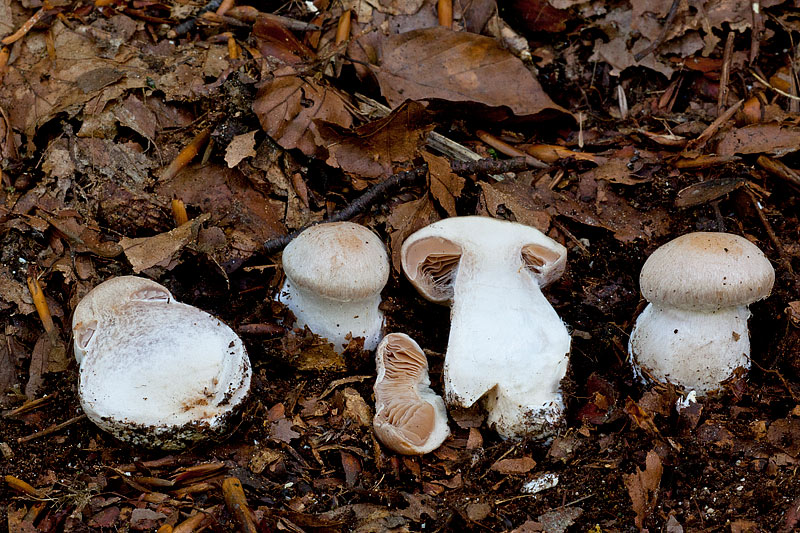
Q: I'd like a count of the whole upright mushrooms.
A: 2